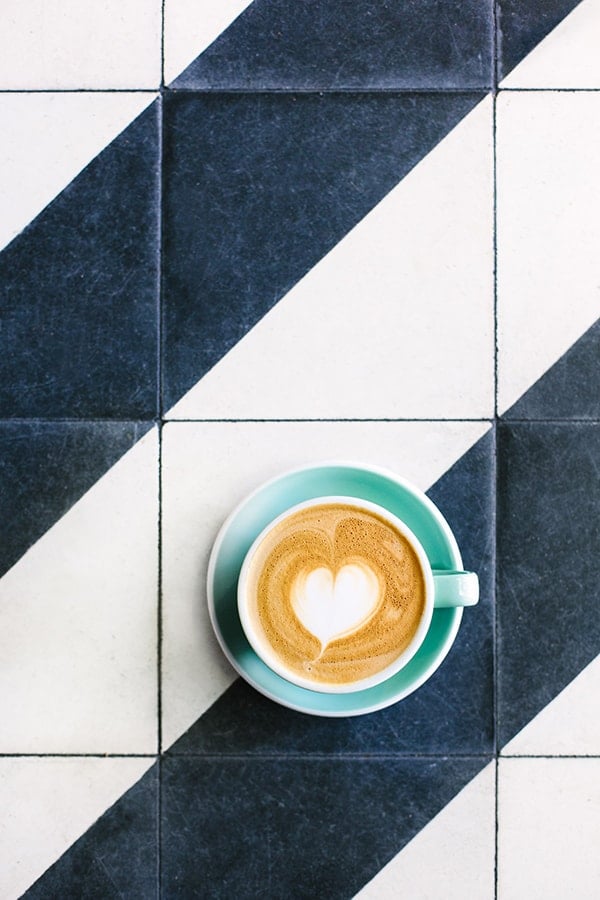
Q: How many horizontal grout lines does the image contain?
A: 3